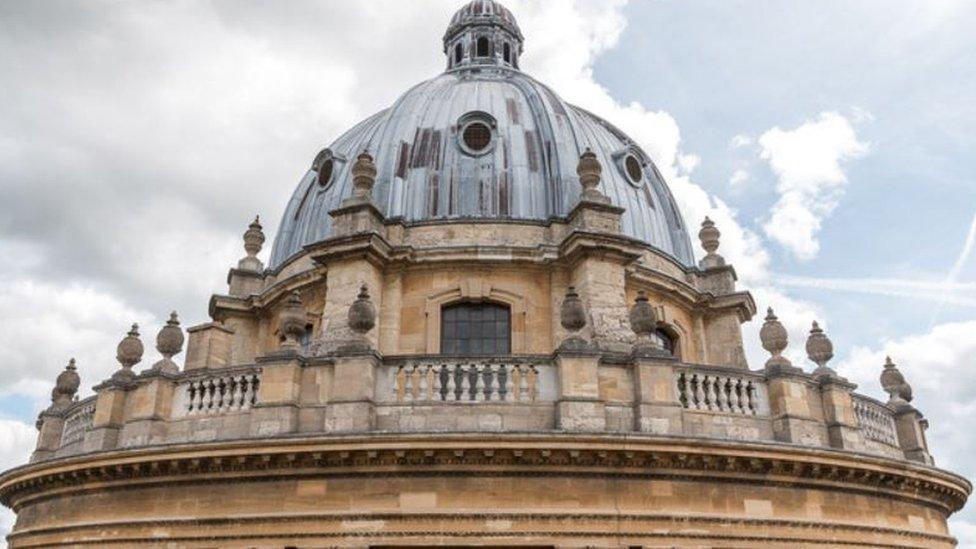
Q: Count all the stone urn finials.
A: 14